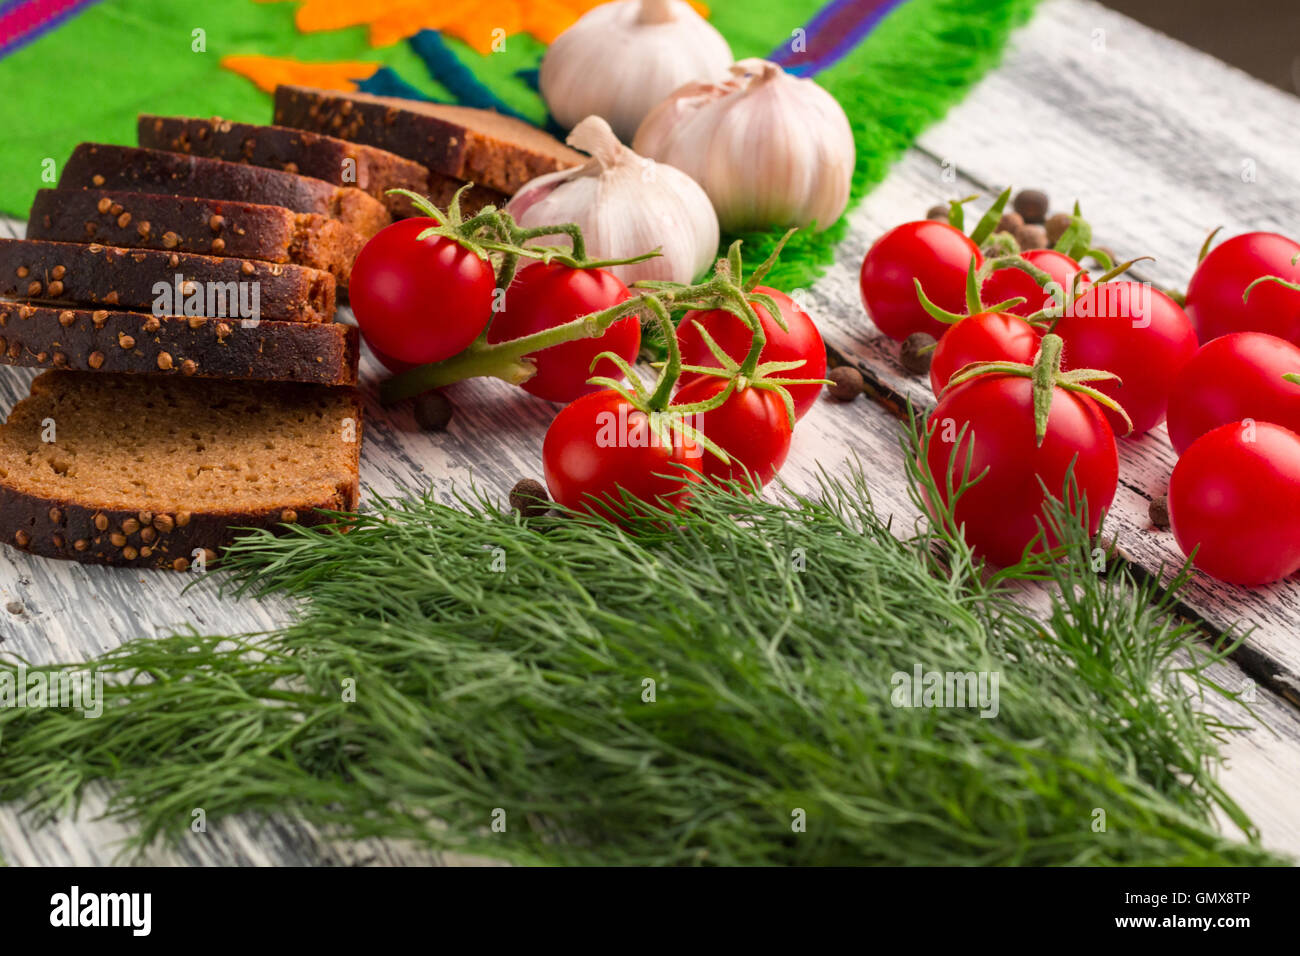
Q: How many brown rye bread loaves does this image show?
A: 7